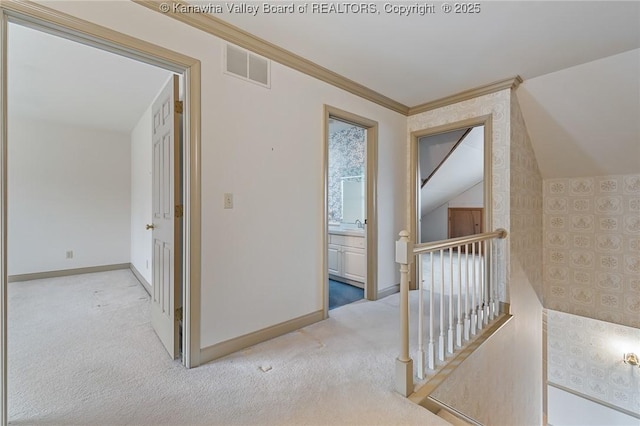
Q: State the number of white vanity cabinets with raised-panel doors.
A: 1